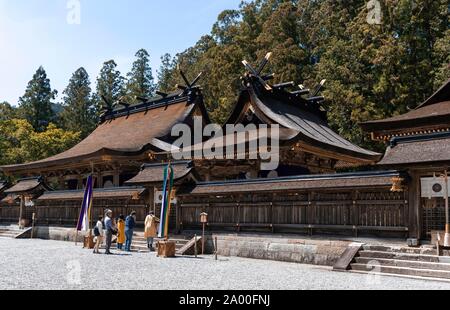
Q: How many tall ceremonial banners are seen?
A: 2